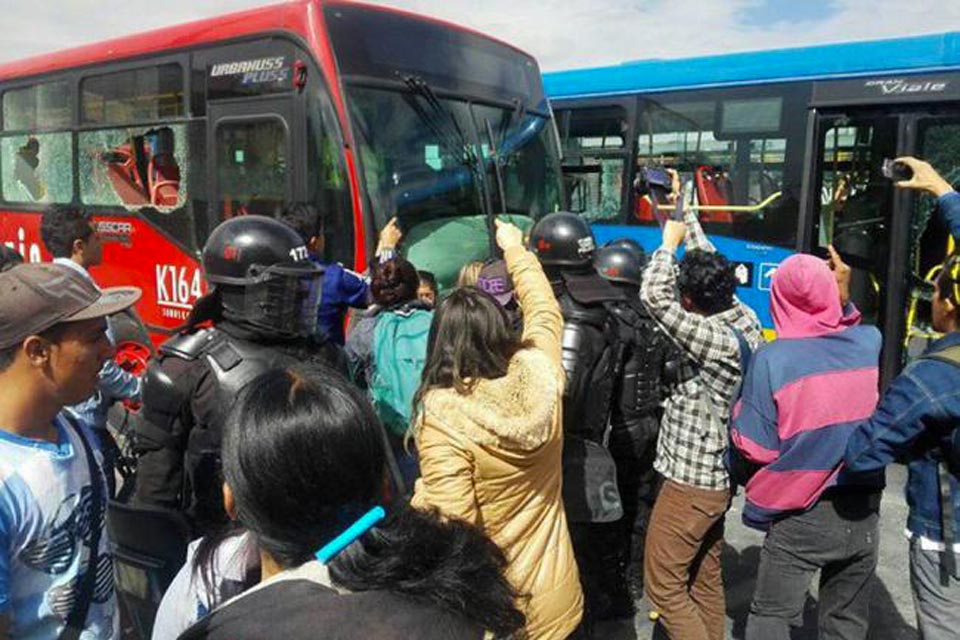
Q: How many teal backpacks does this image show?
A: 1